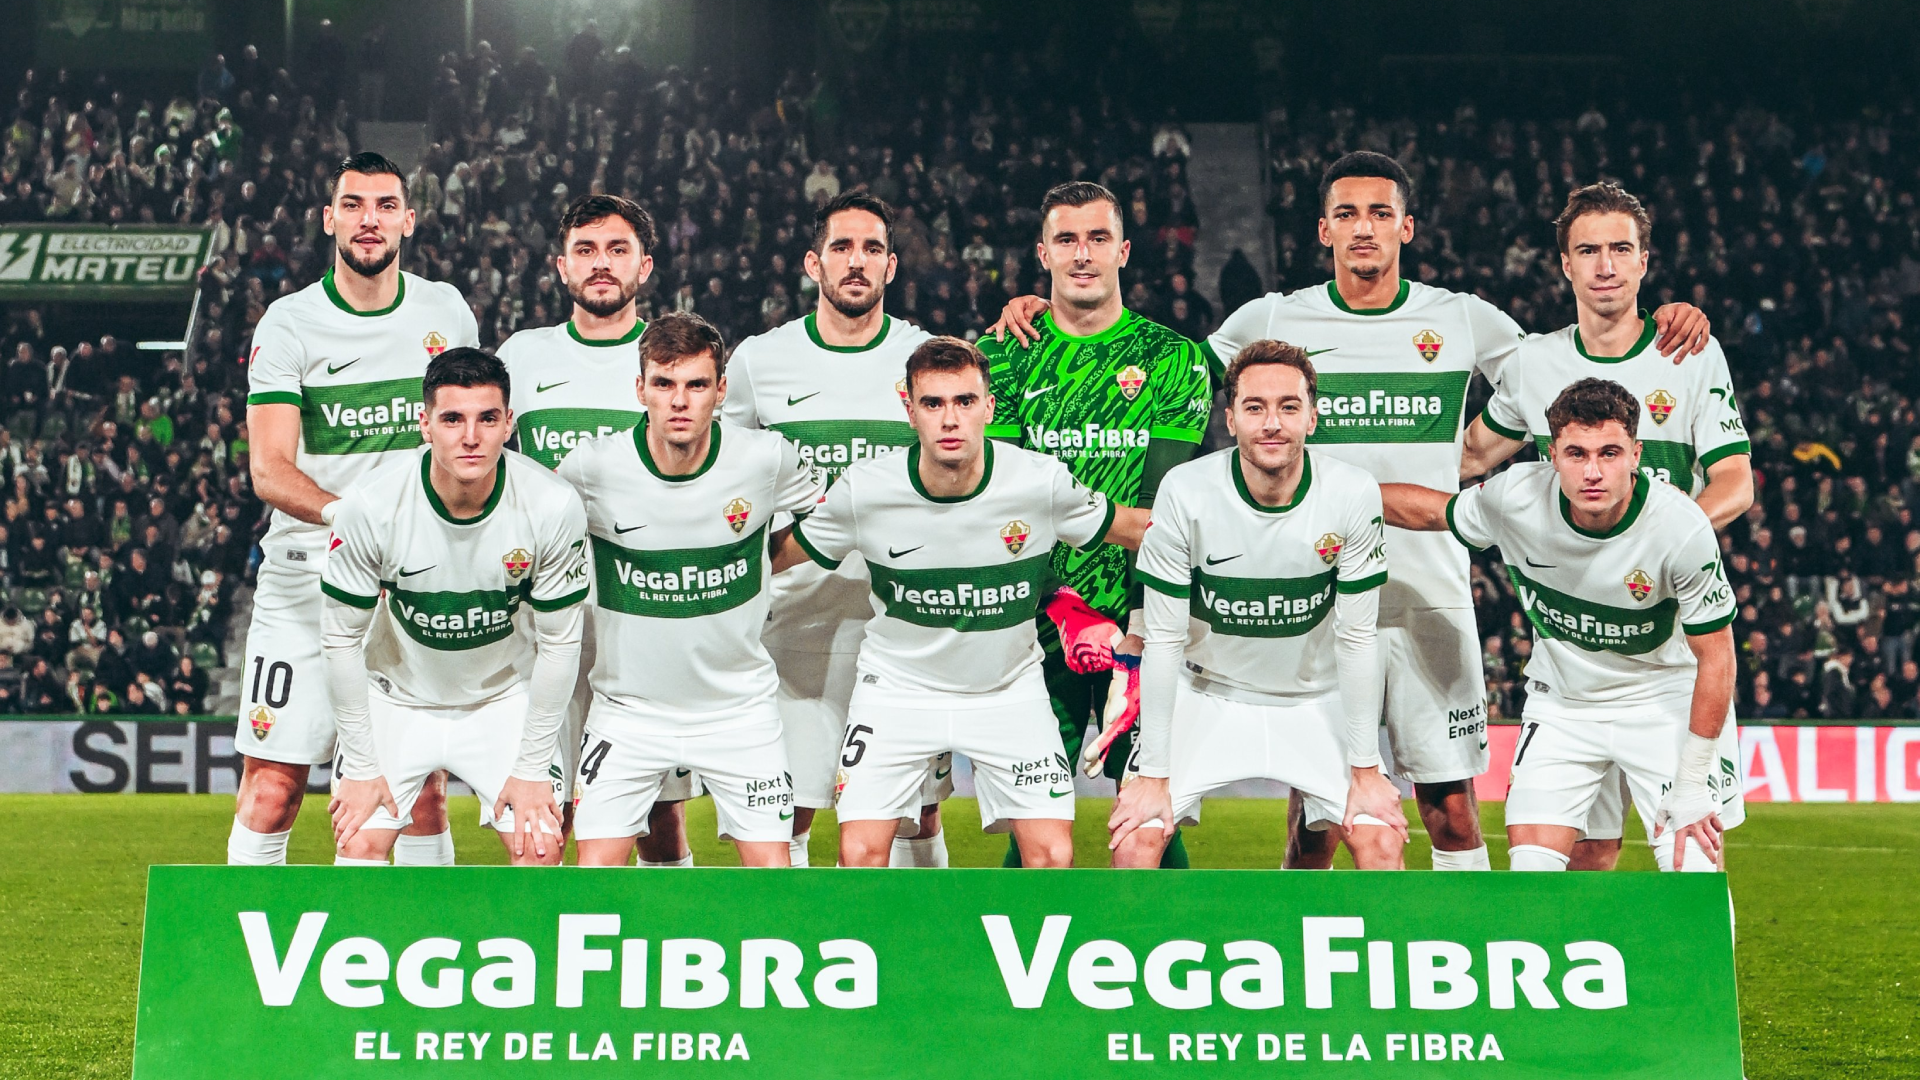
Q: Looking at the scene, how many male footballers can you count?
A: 11